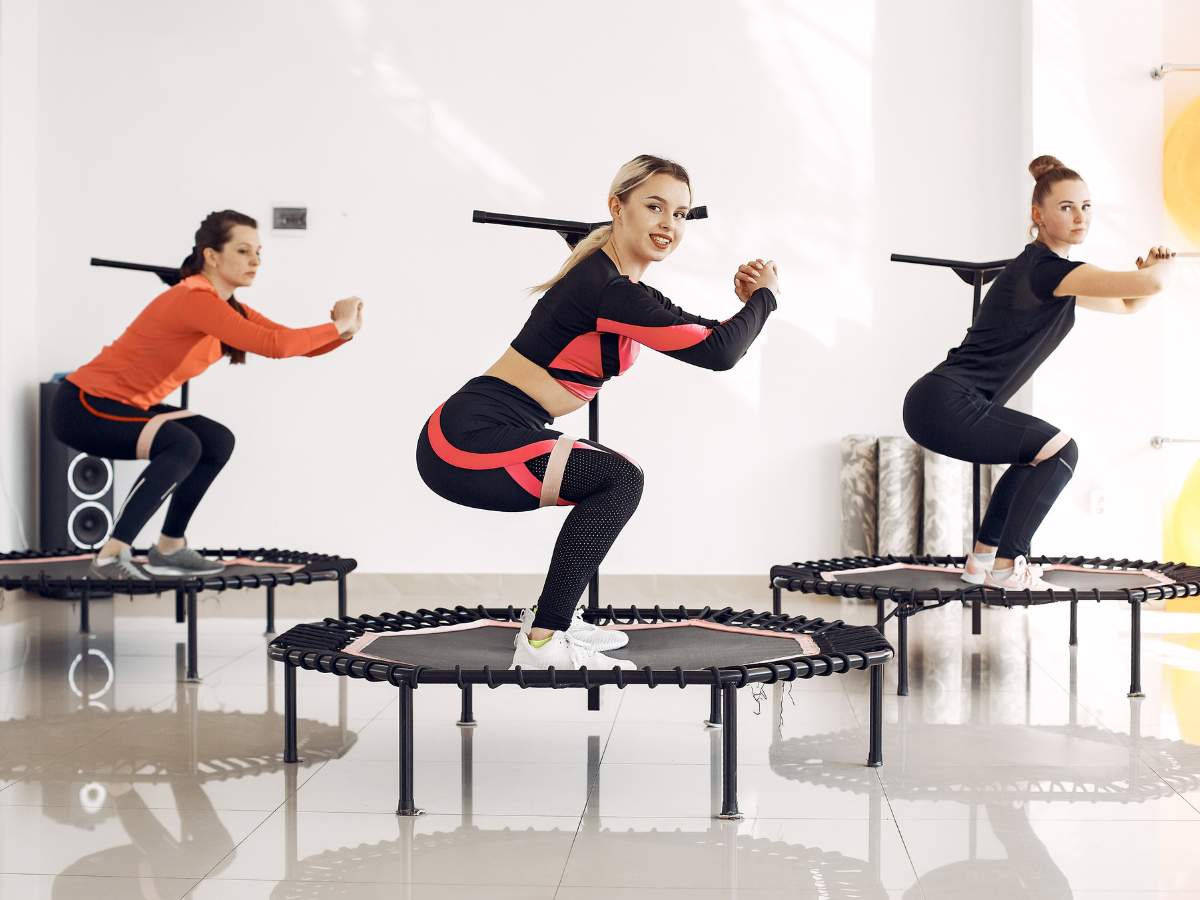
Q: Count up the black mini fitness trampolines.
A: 3